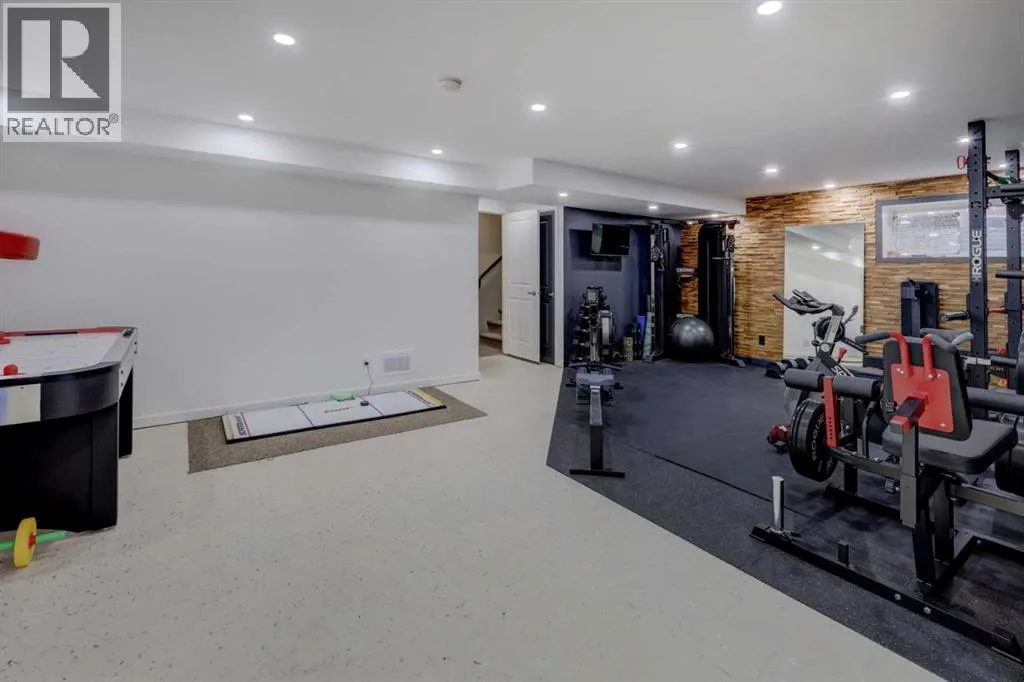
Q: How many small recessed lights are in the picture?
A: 14